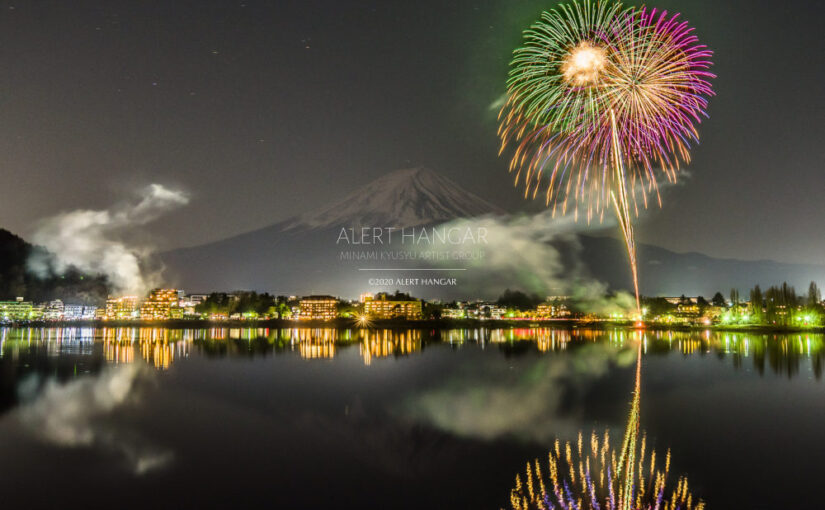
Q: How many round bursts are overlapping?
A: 2